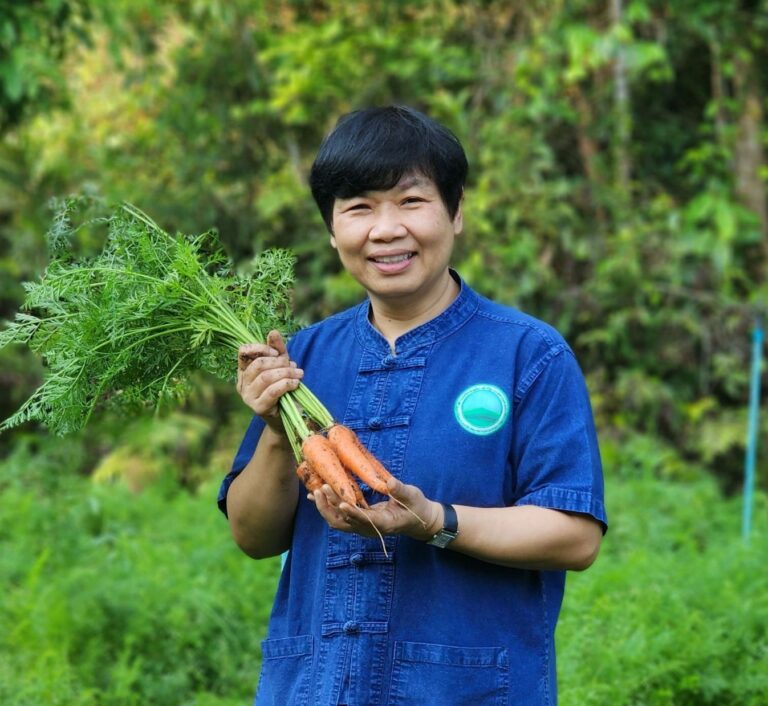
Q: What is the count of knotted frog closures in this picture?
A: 4